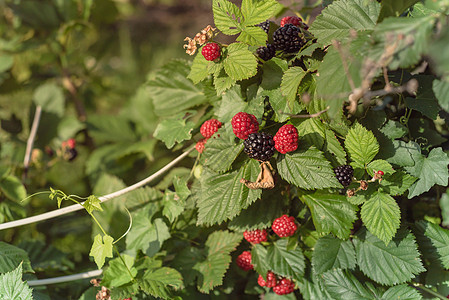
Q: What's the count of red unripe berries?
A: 11